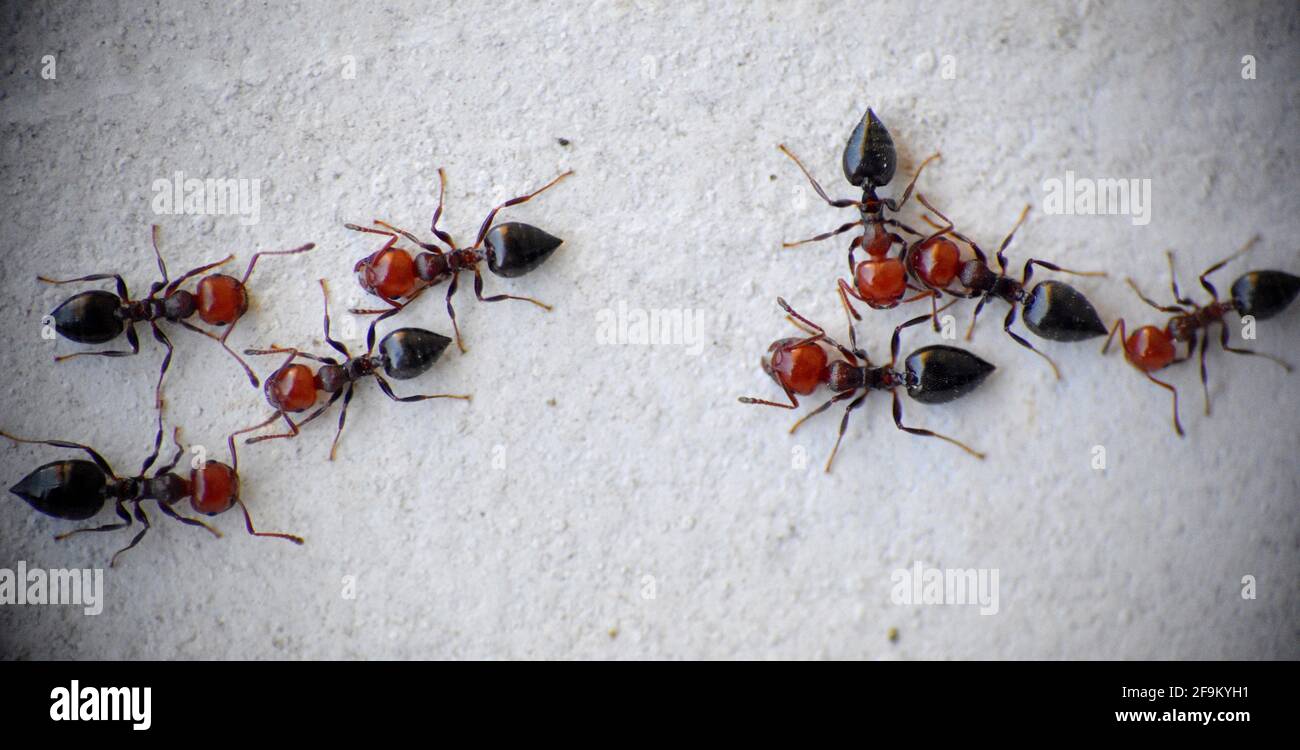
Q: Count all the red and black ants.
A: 8